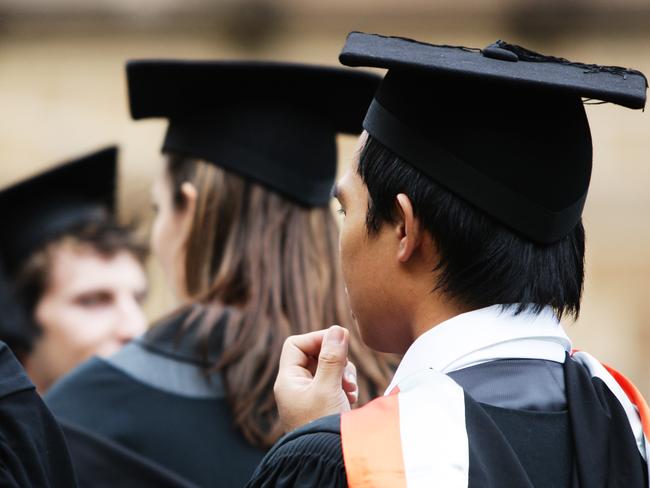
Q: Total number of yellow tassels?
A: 0